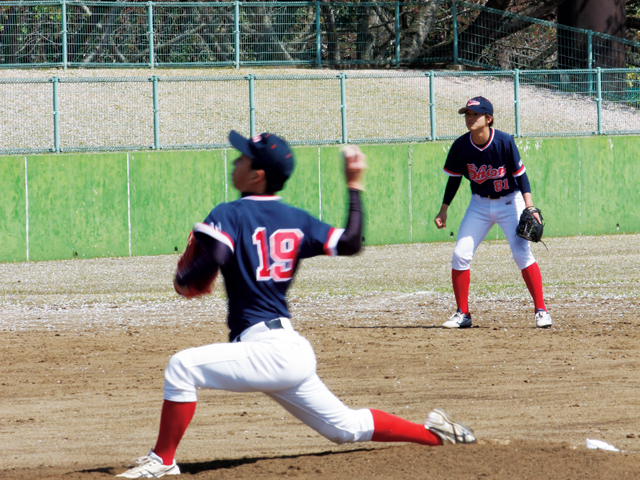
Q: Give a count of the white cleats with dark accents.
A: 4